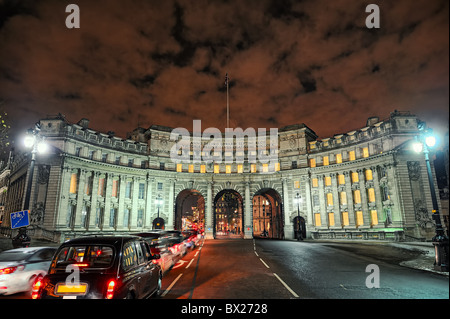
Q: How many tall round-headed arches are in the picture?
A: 3